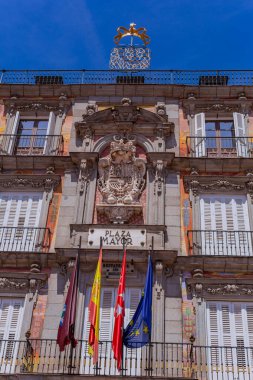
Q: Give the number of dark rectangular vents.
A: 3